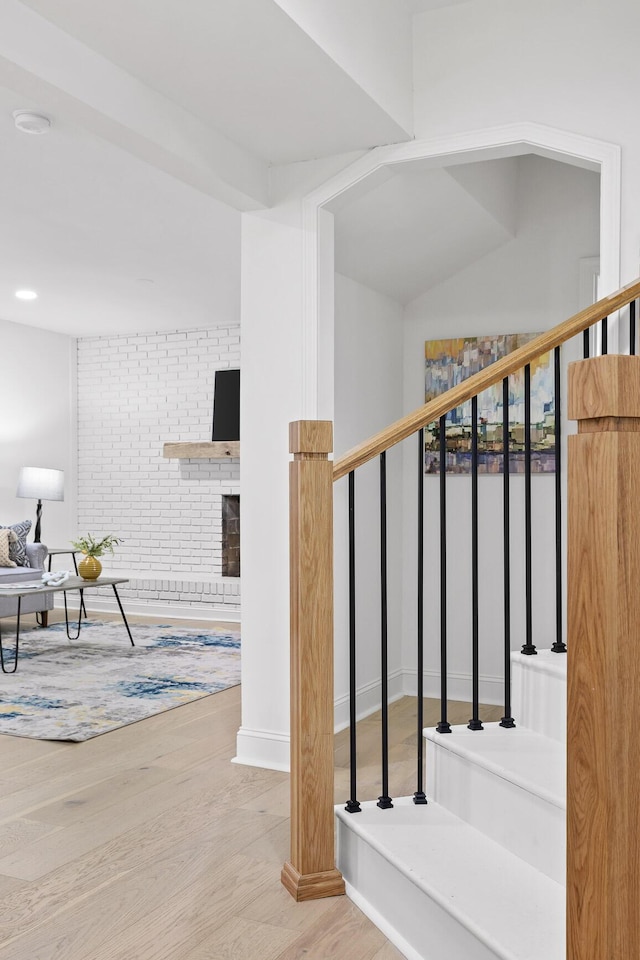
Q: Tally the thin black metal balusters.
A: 11